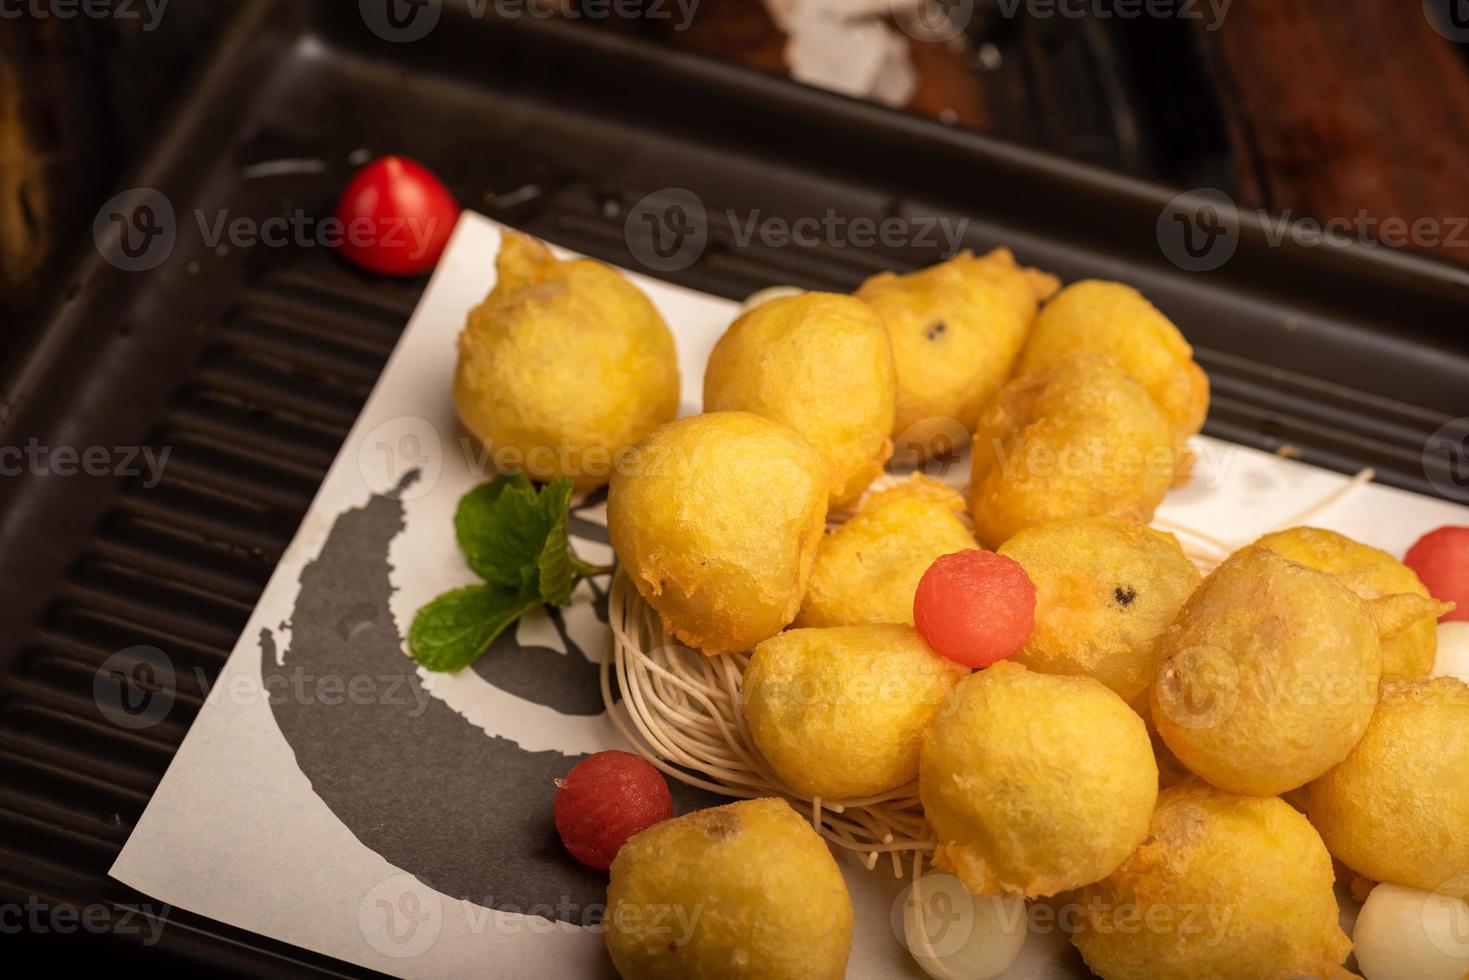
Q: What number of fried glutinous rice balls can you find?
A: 15